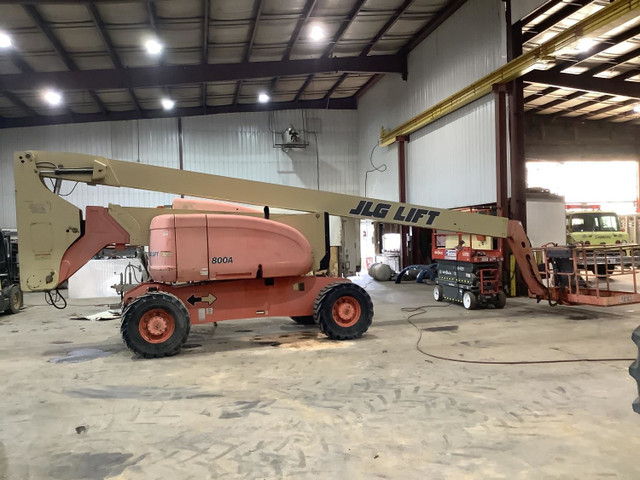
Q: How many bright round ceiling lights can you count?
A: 6